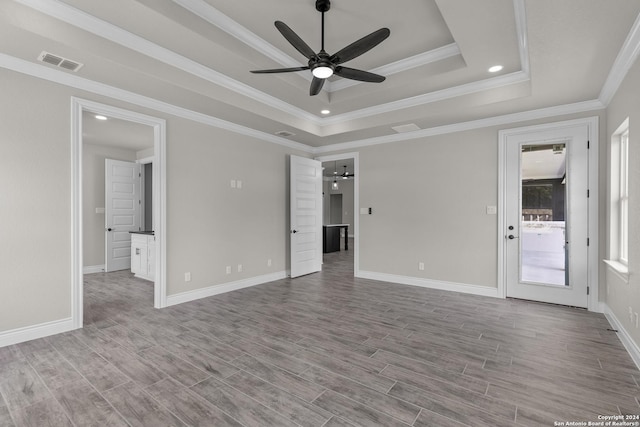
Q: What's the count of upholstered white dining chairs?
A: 0